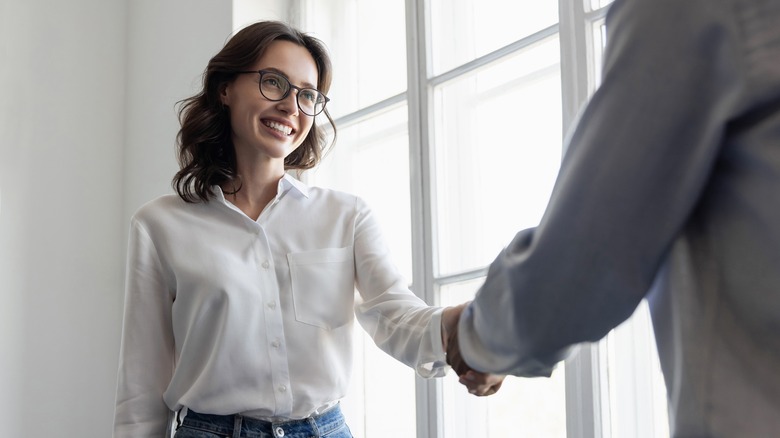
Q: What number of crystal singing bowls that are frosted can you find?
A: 0